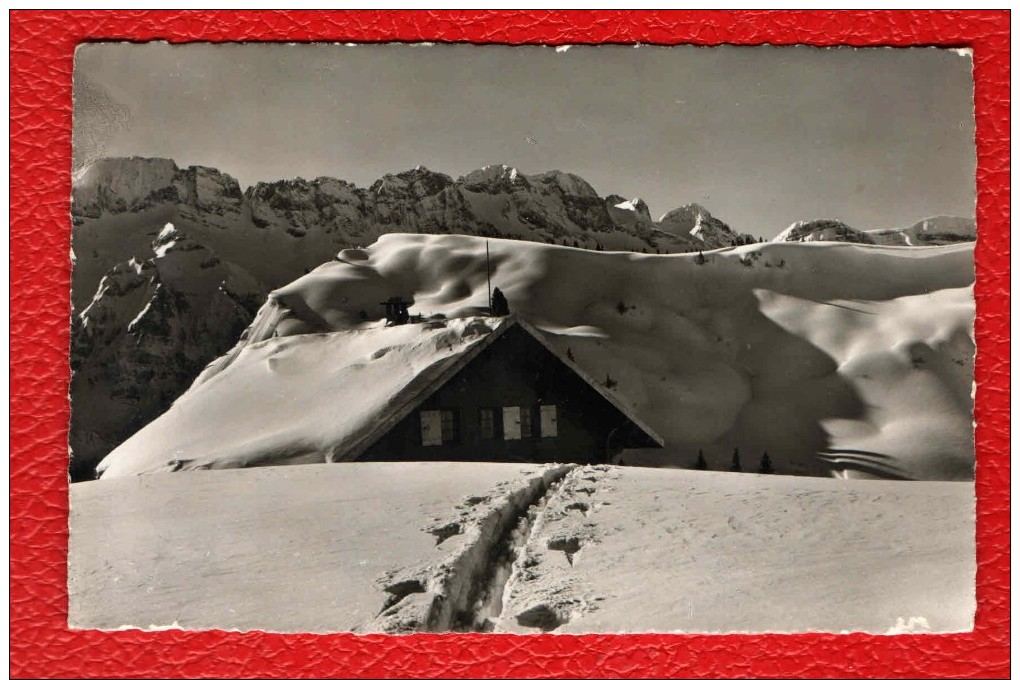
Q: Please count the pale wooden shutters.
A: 3